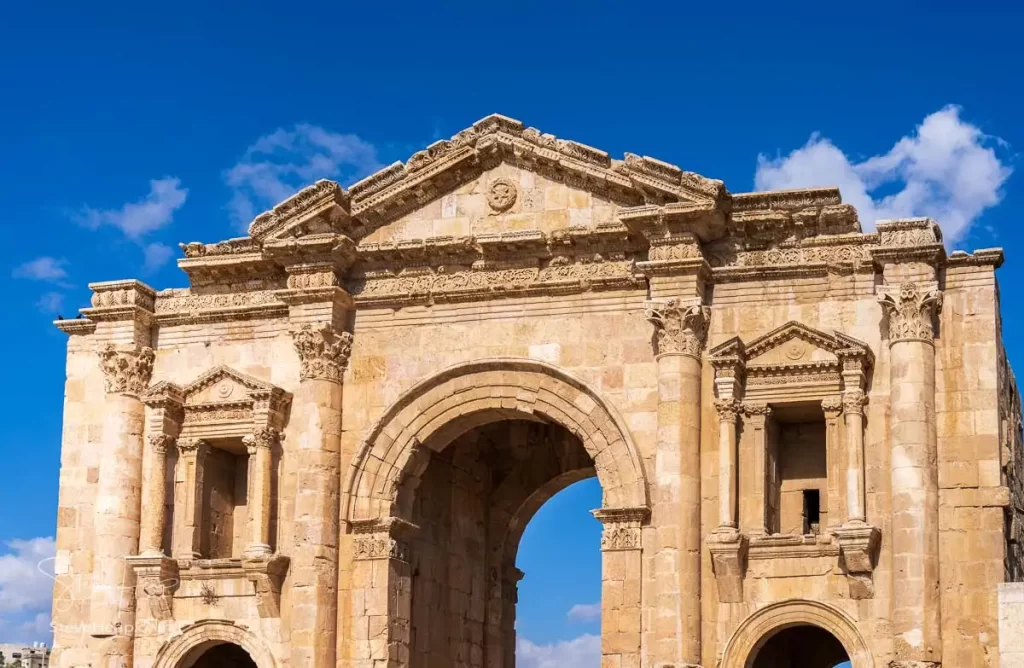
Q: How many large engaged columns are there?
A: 4